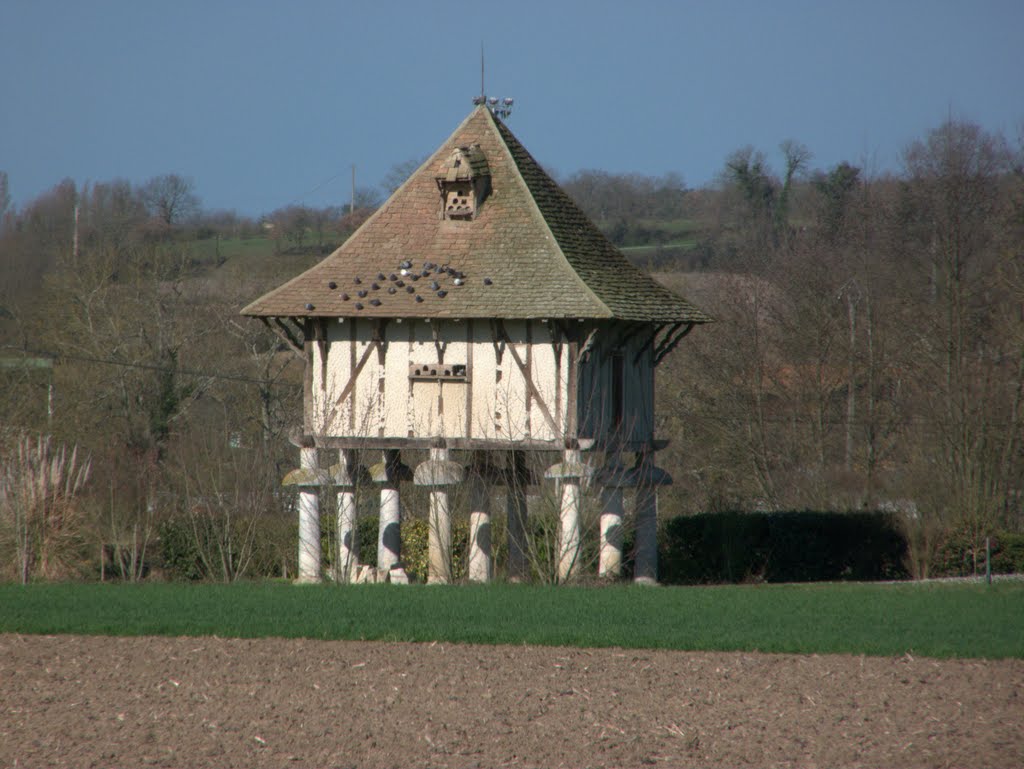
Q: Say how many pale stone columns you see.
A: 9